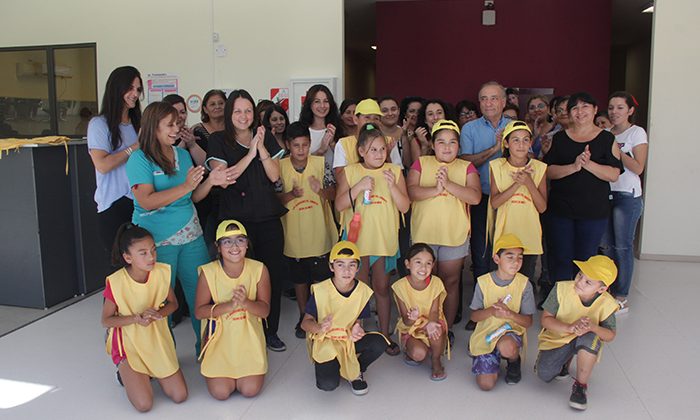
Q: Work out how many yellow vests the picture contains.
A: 11